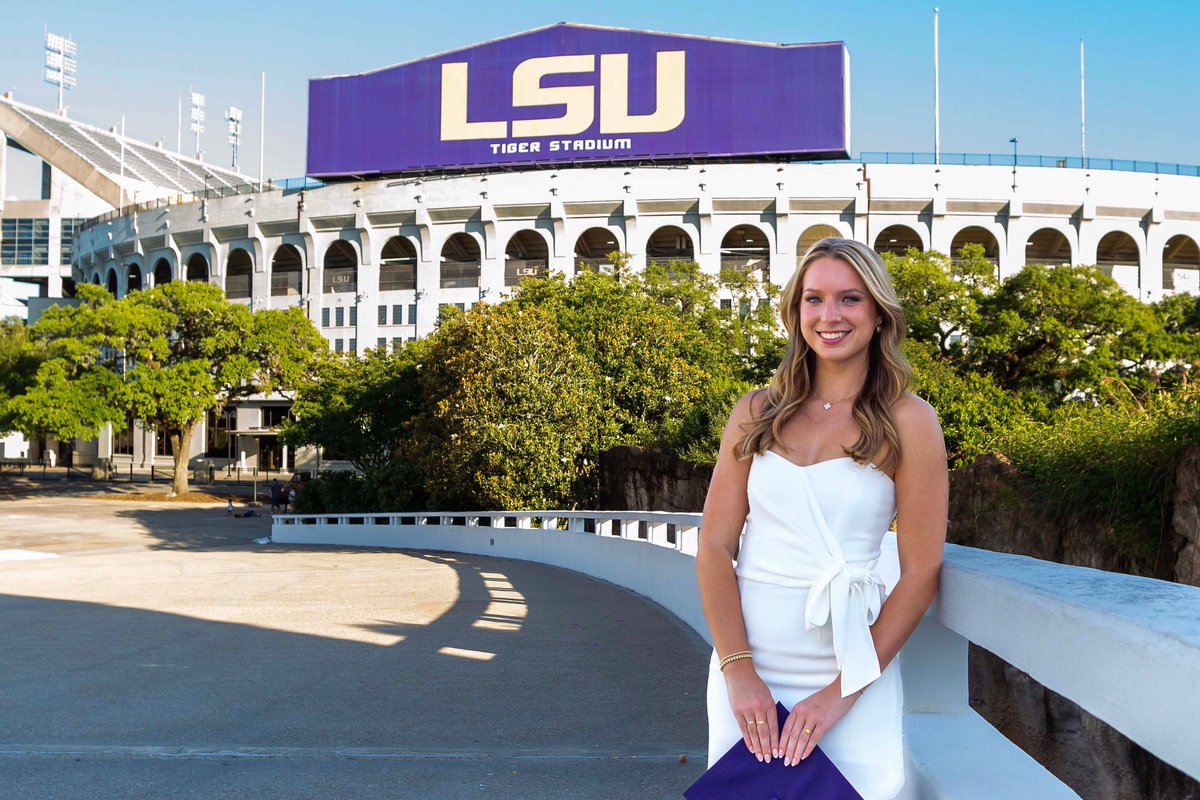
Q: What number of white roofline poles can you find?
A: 5